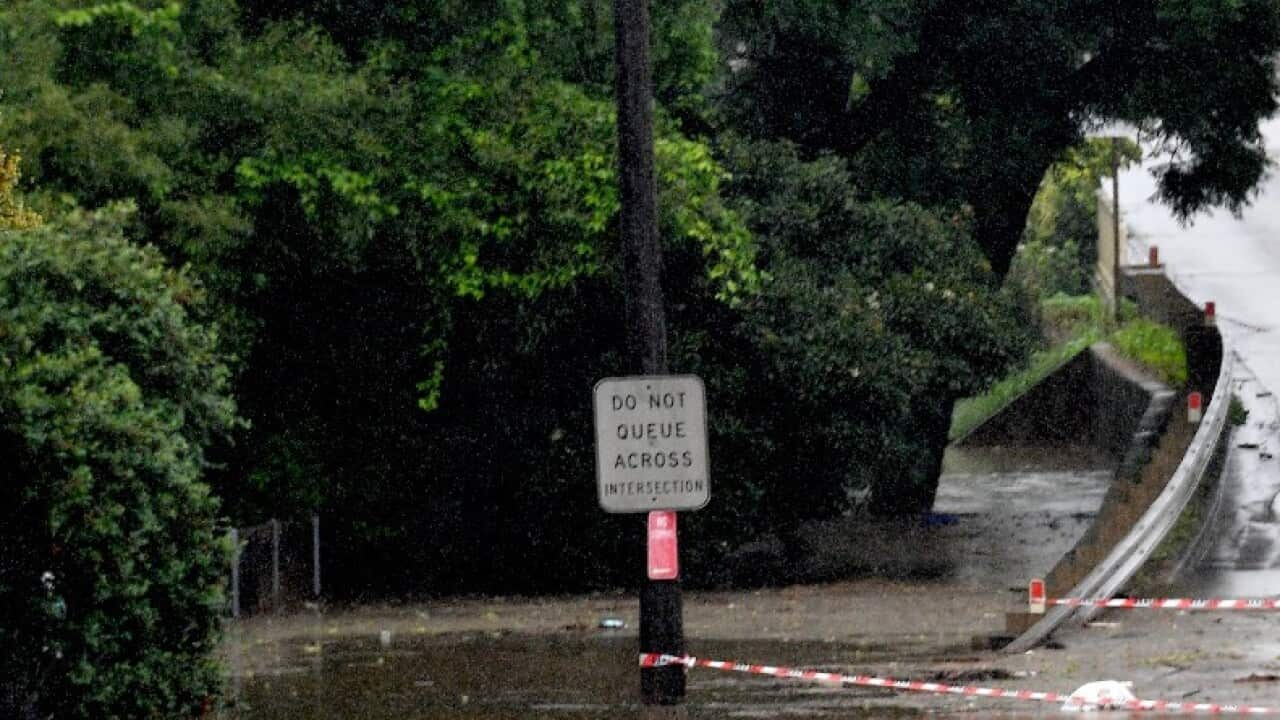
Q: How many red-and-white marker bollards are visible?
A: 4